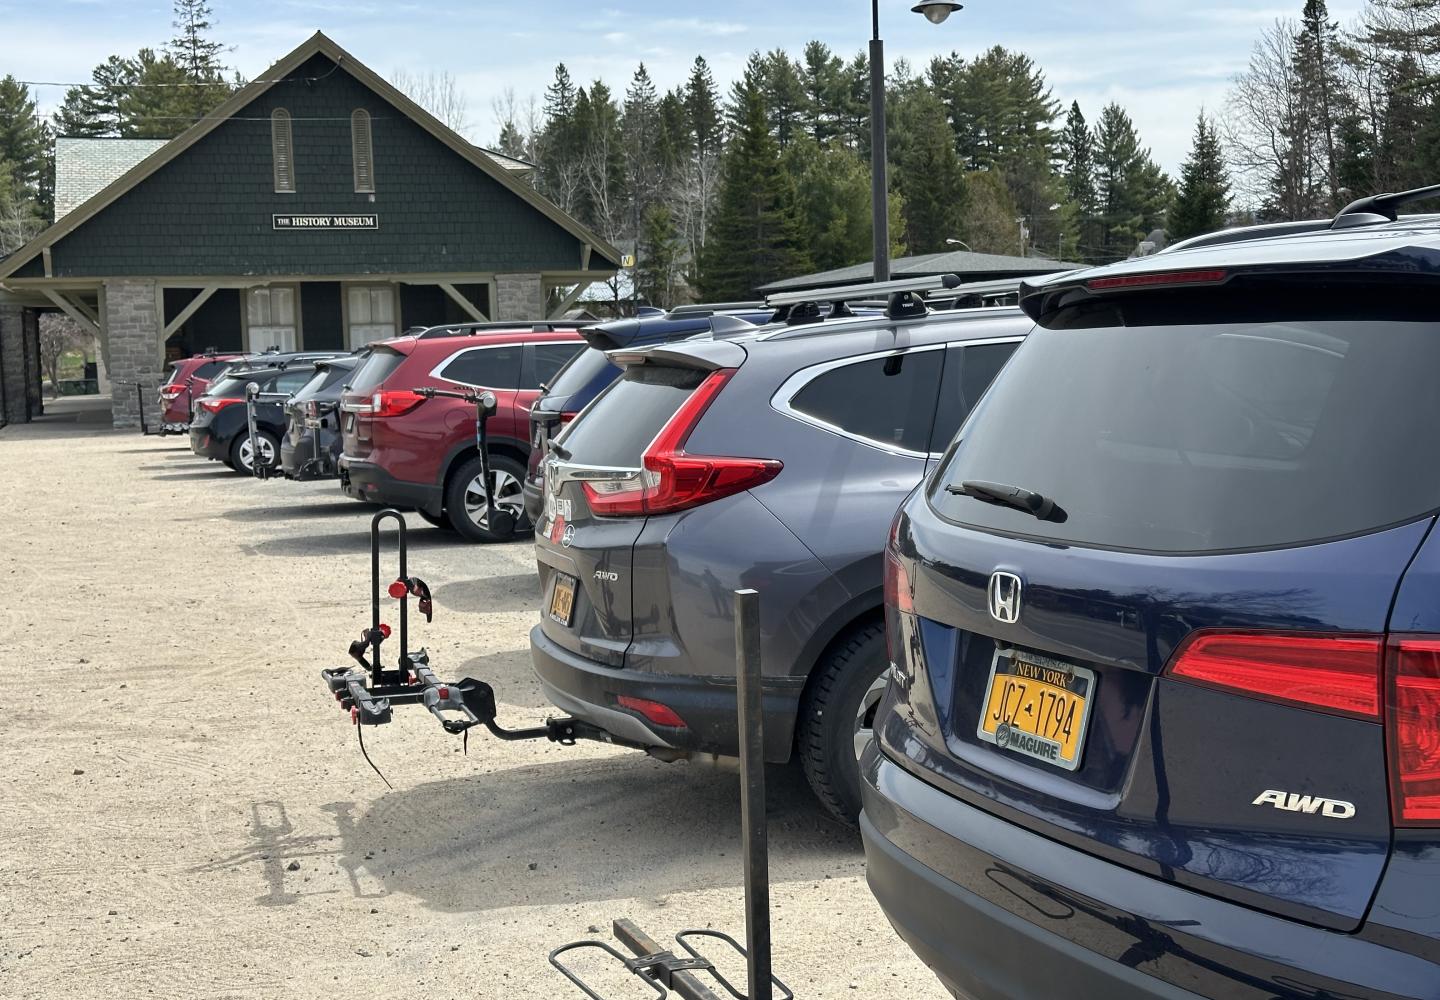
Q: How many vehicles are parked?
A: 8